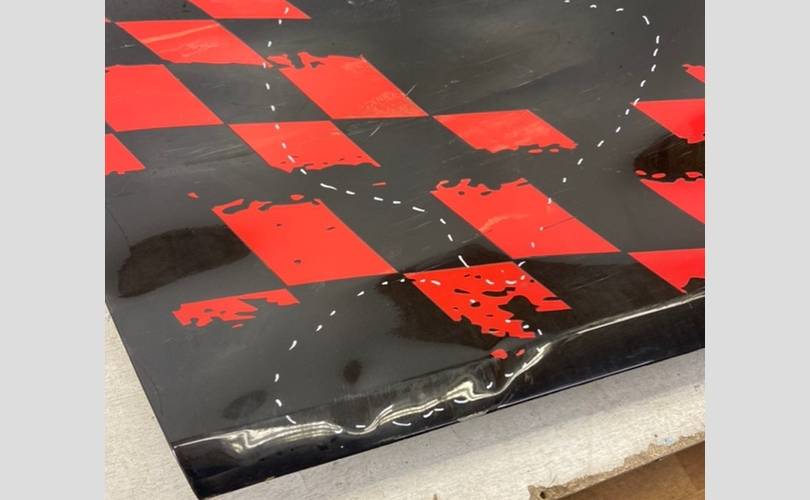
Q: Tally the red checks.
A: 15